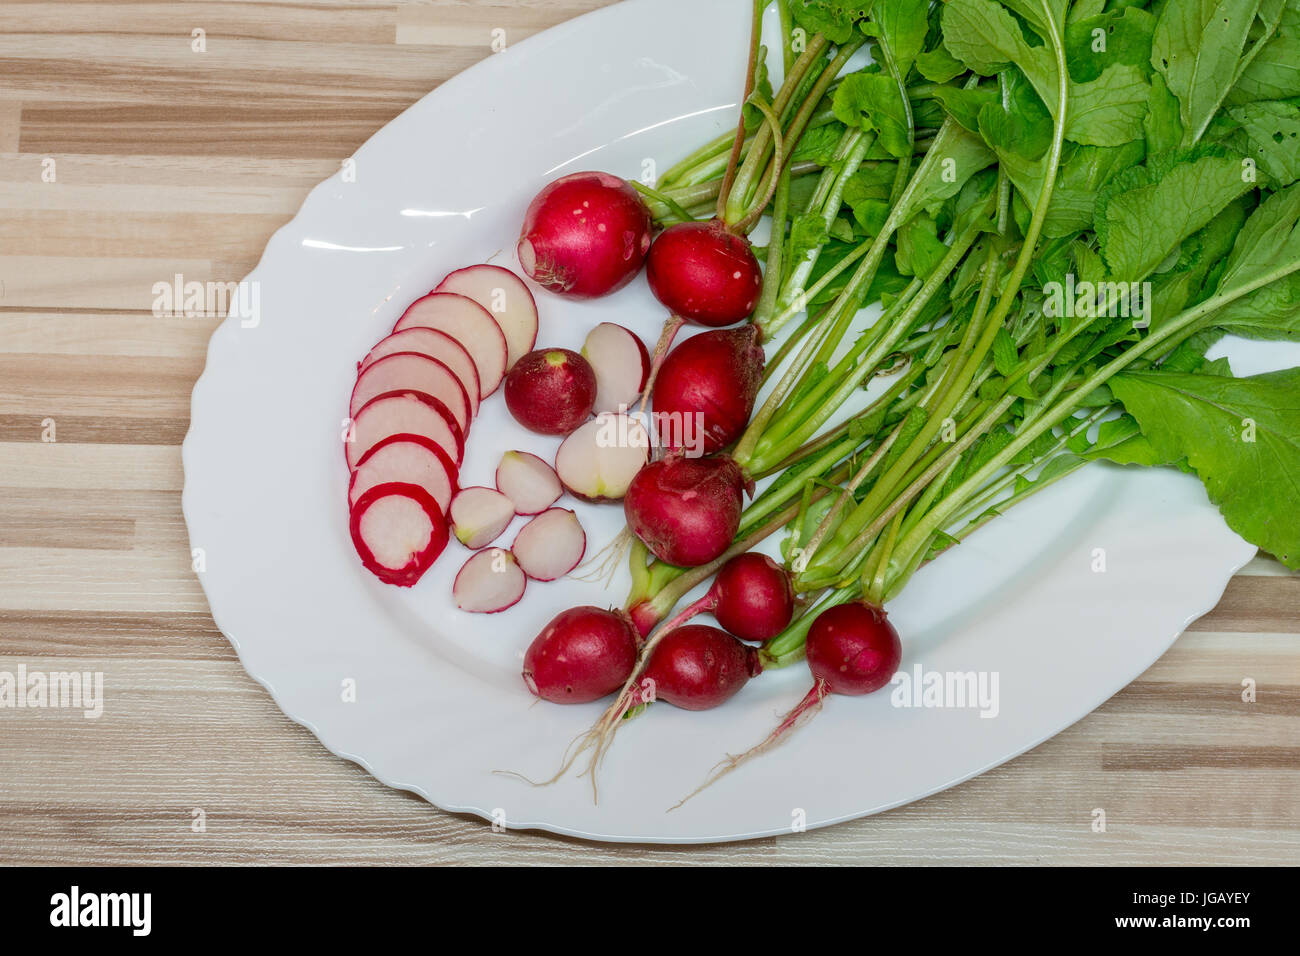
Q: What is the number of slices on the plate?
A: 7